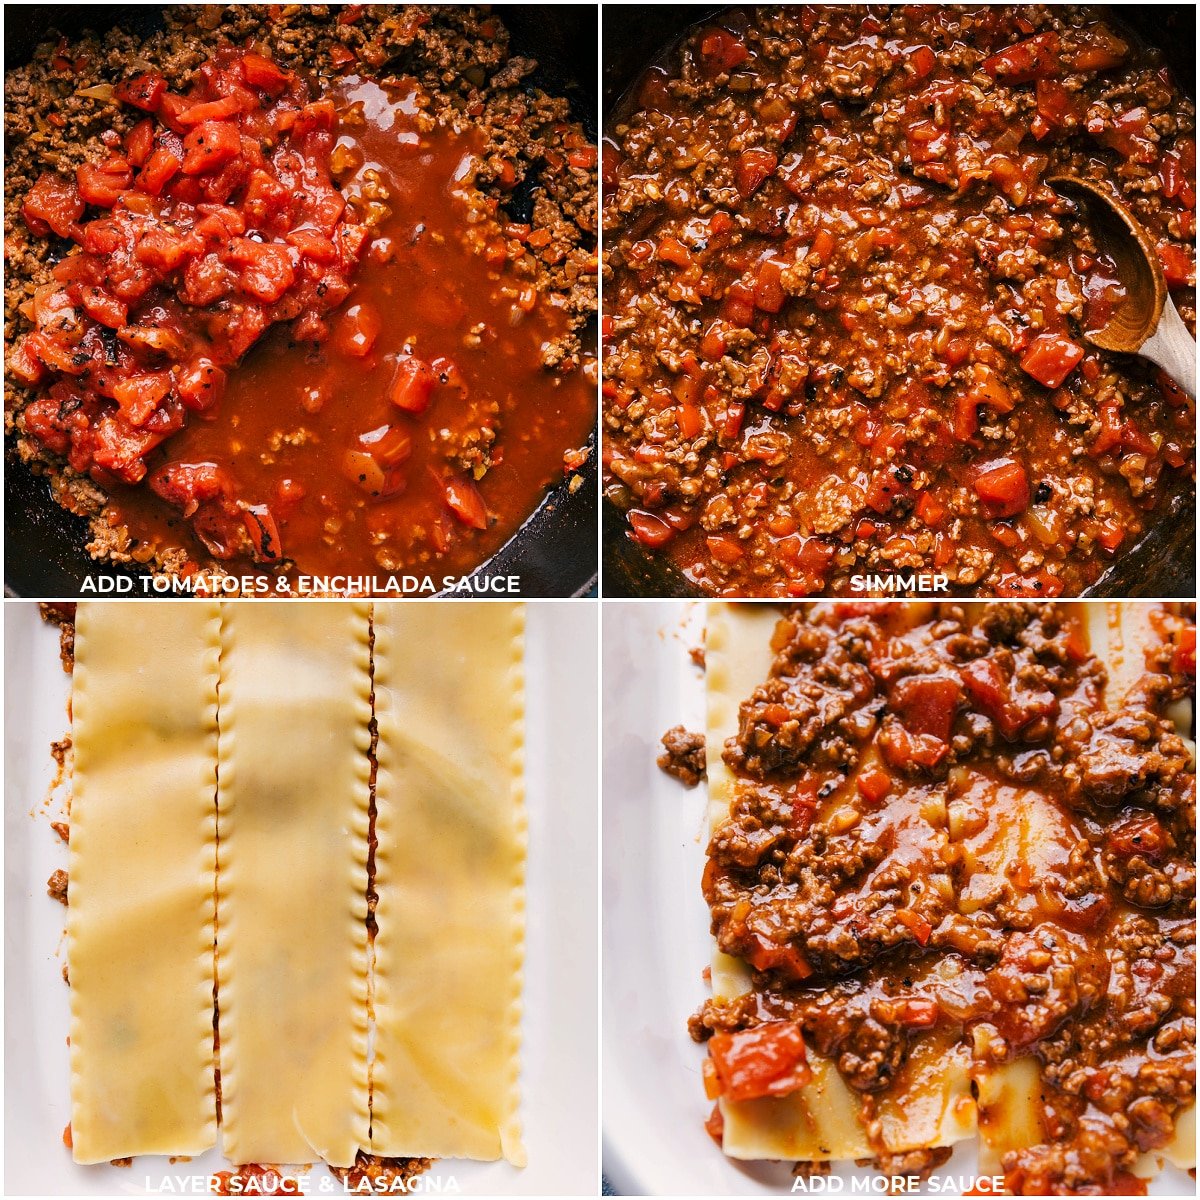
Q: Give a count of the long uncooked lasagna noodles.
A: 3